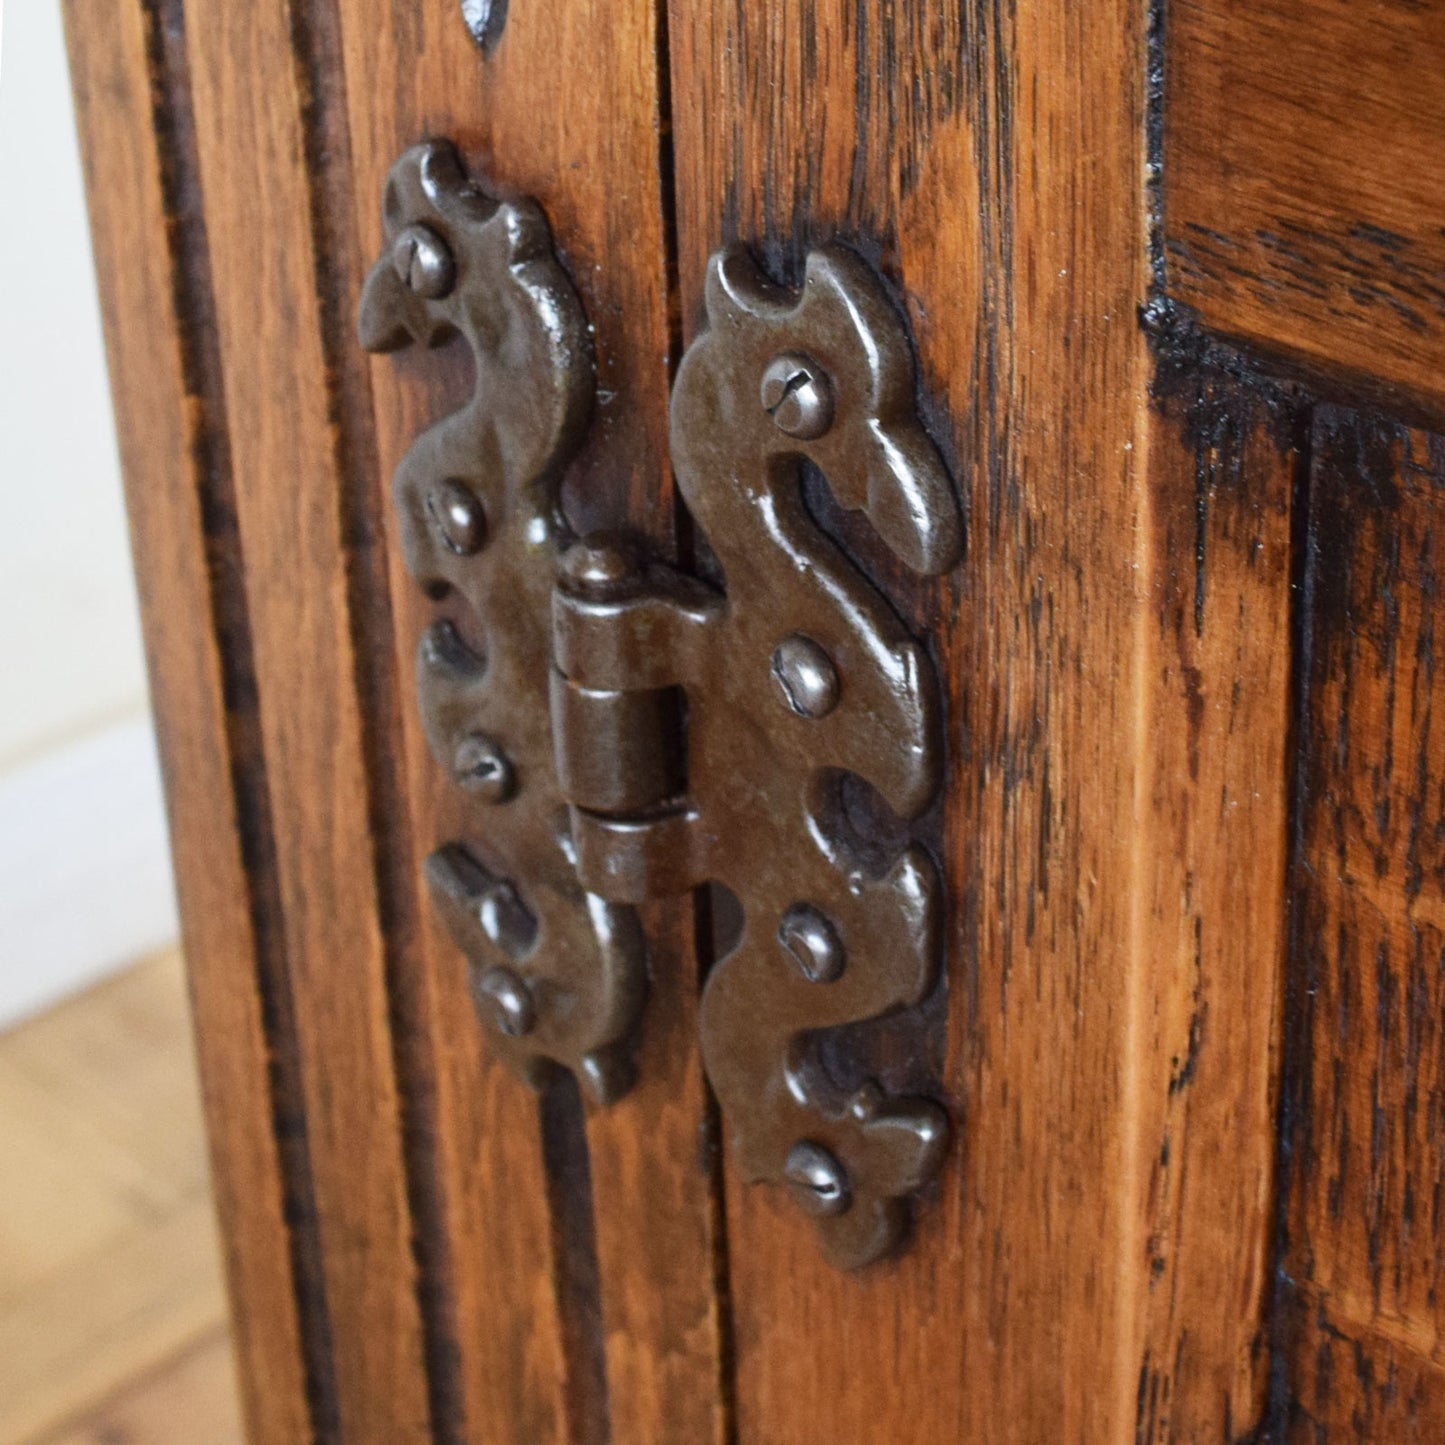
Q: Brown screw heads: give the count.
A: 8